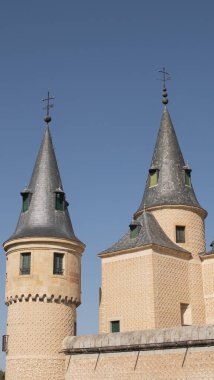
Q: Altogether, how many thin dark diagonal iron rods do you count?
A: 4